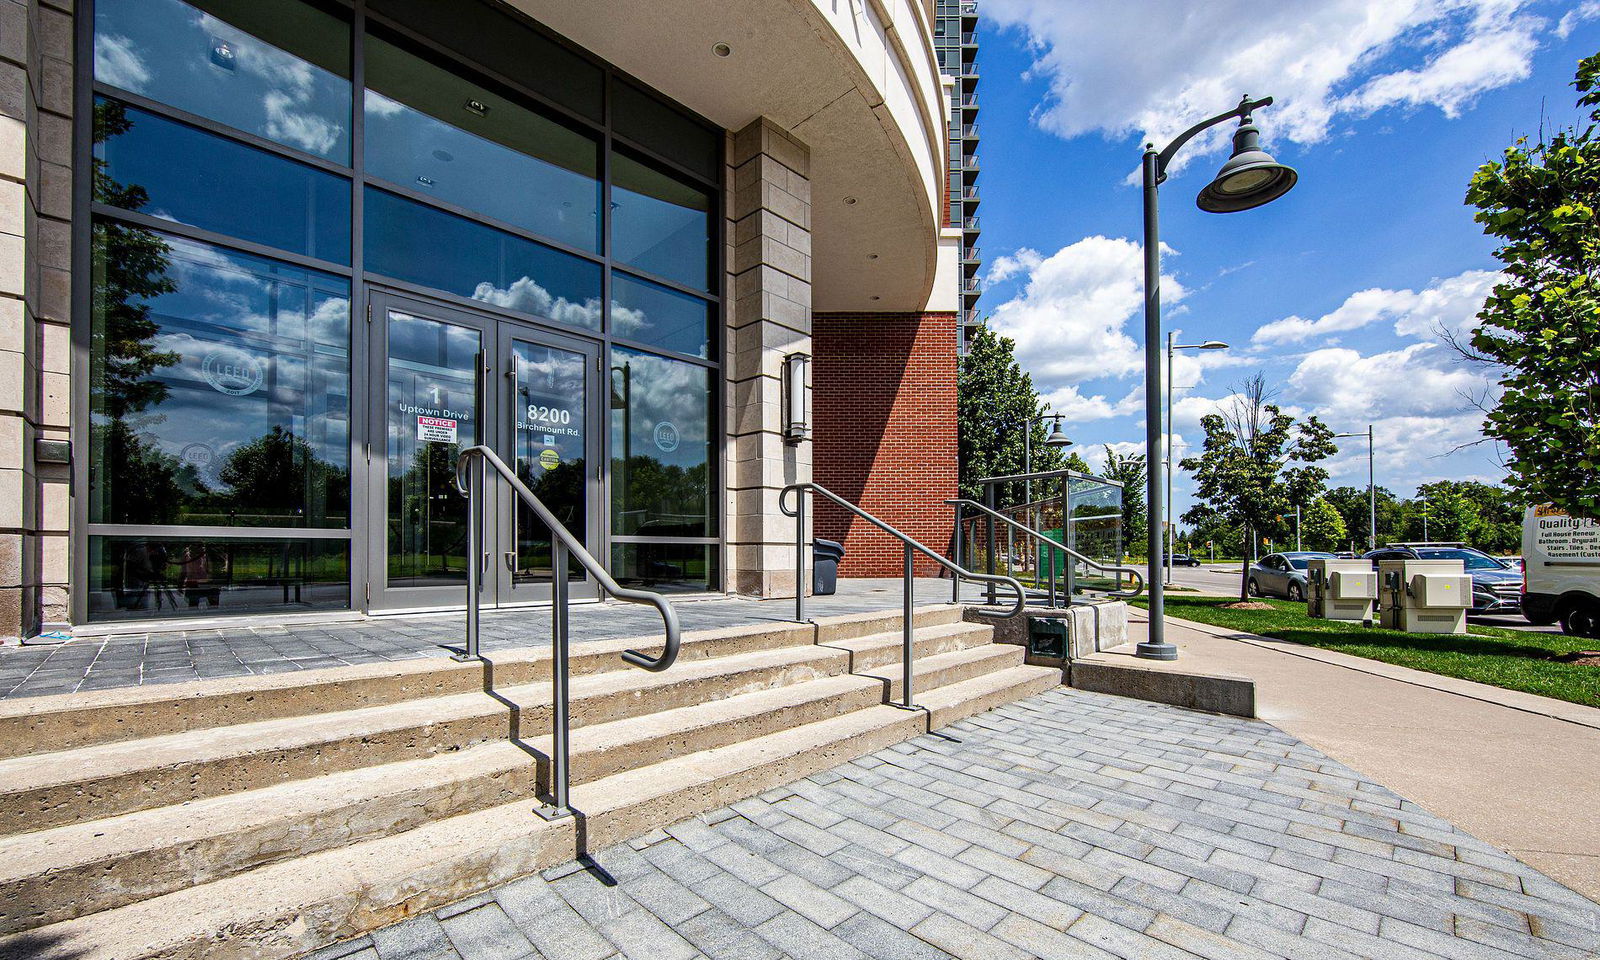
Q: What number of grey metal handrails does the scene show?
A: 3